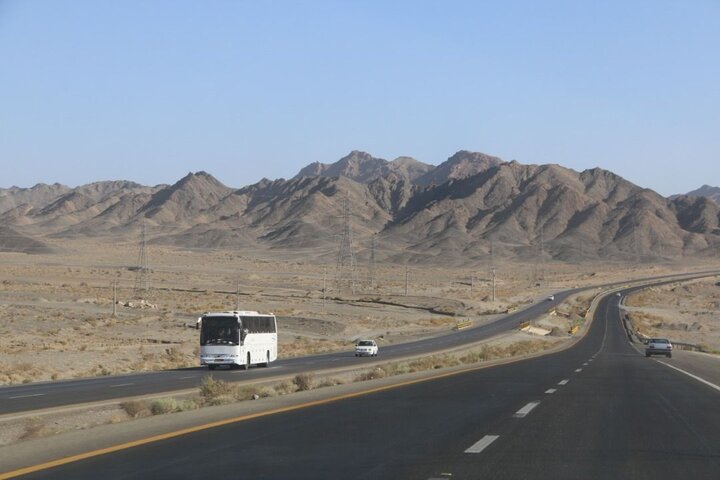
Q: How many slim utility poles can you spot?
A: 6